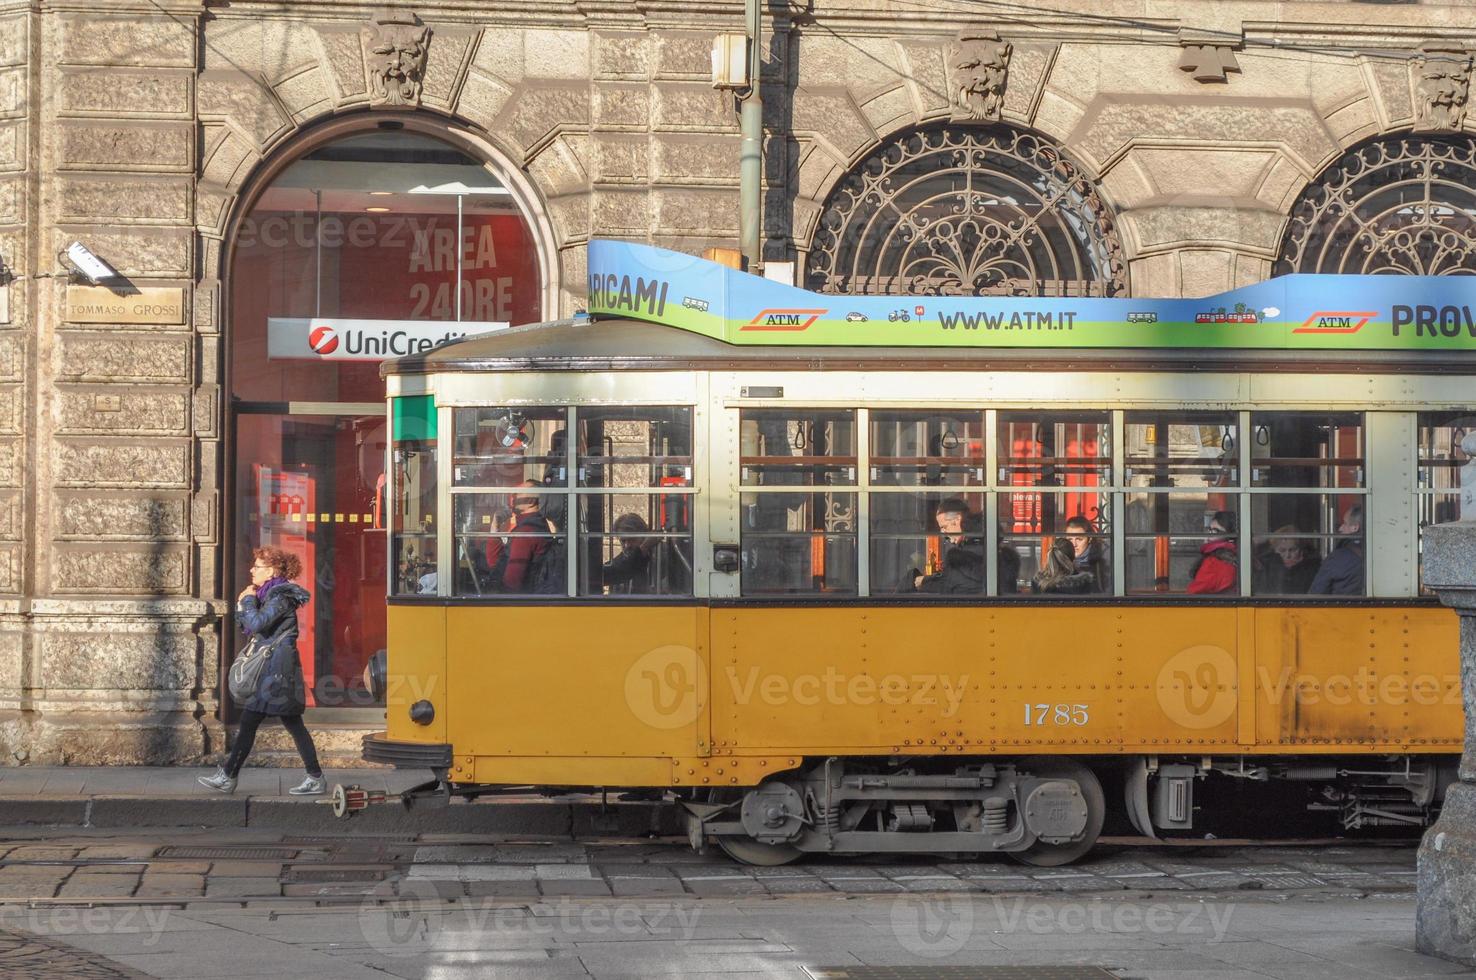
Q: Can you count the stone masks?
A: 3